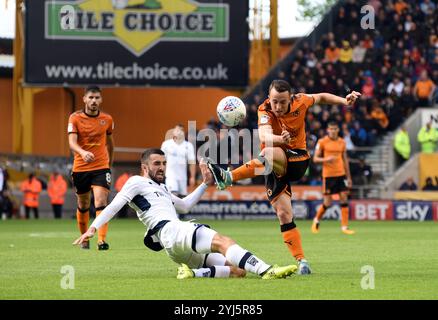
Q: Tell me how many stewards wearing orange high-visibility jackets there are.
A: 3